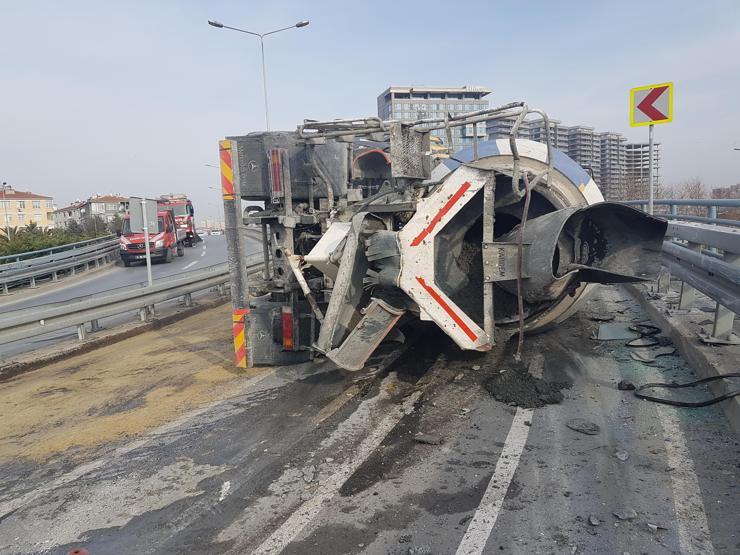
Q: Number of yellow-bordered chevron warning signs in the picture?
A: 1